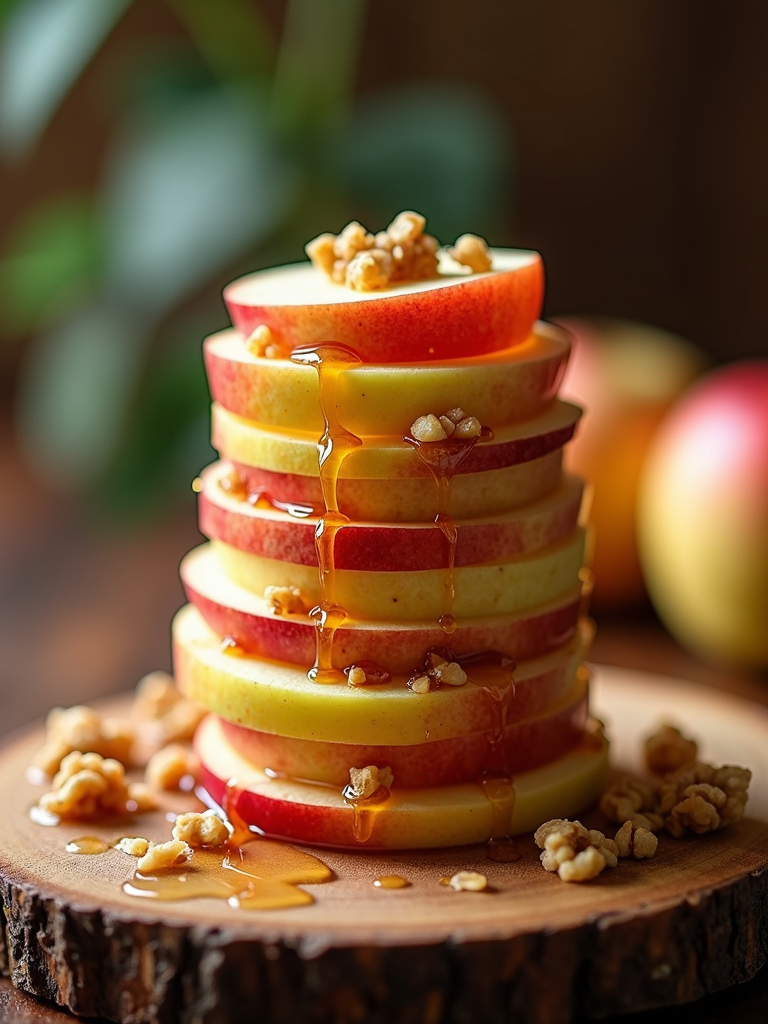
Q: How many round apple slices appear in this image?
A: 10